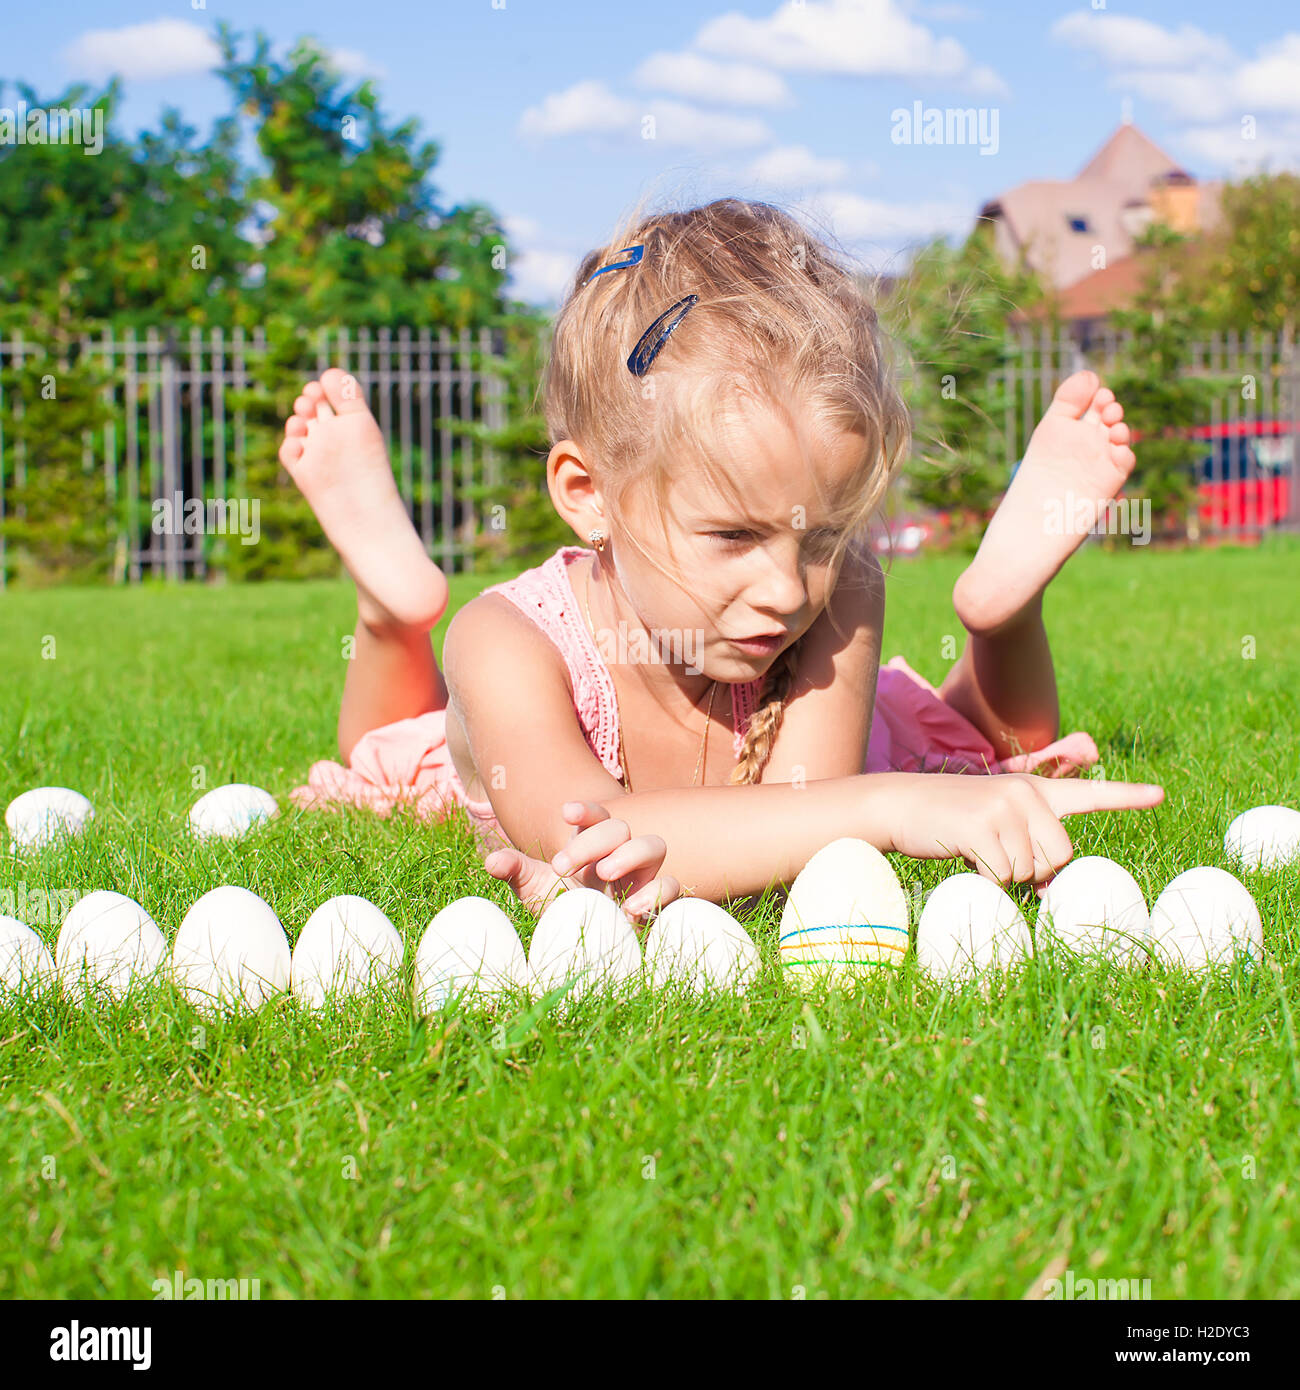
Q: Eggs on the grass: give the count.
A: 14